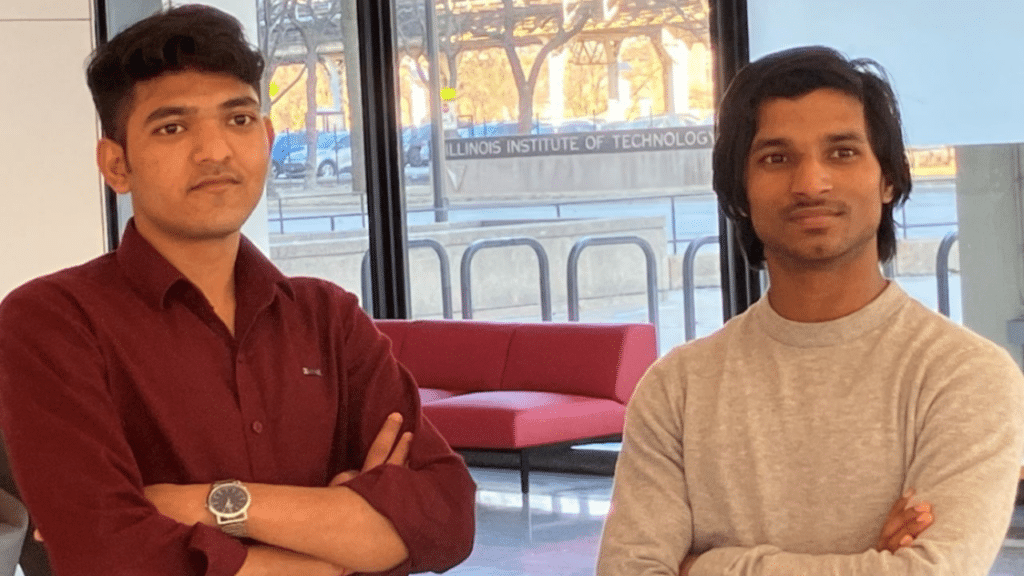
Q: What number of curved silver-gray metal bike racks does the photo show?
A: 5